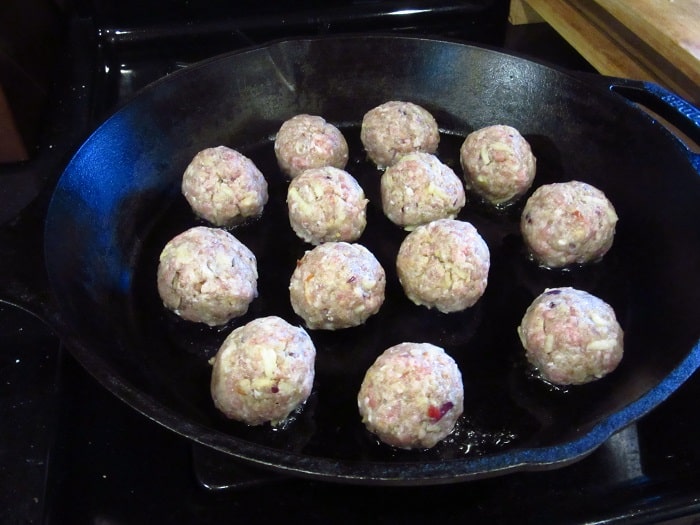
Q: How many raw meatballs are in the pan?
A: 13